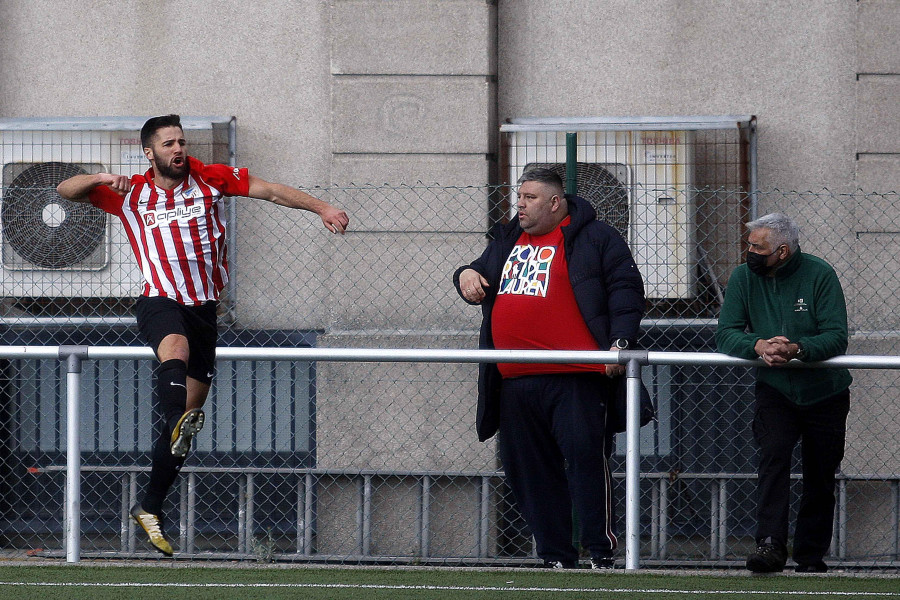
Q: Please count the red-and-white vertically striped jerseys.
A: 1